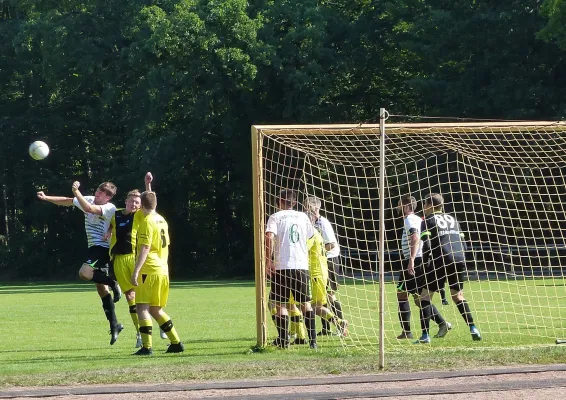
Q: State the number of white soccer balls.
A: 1